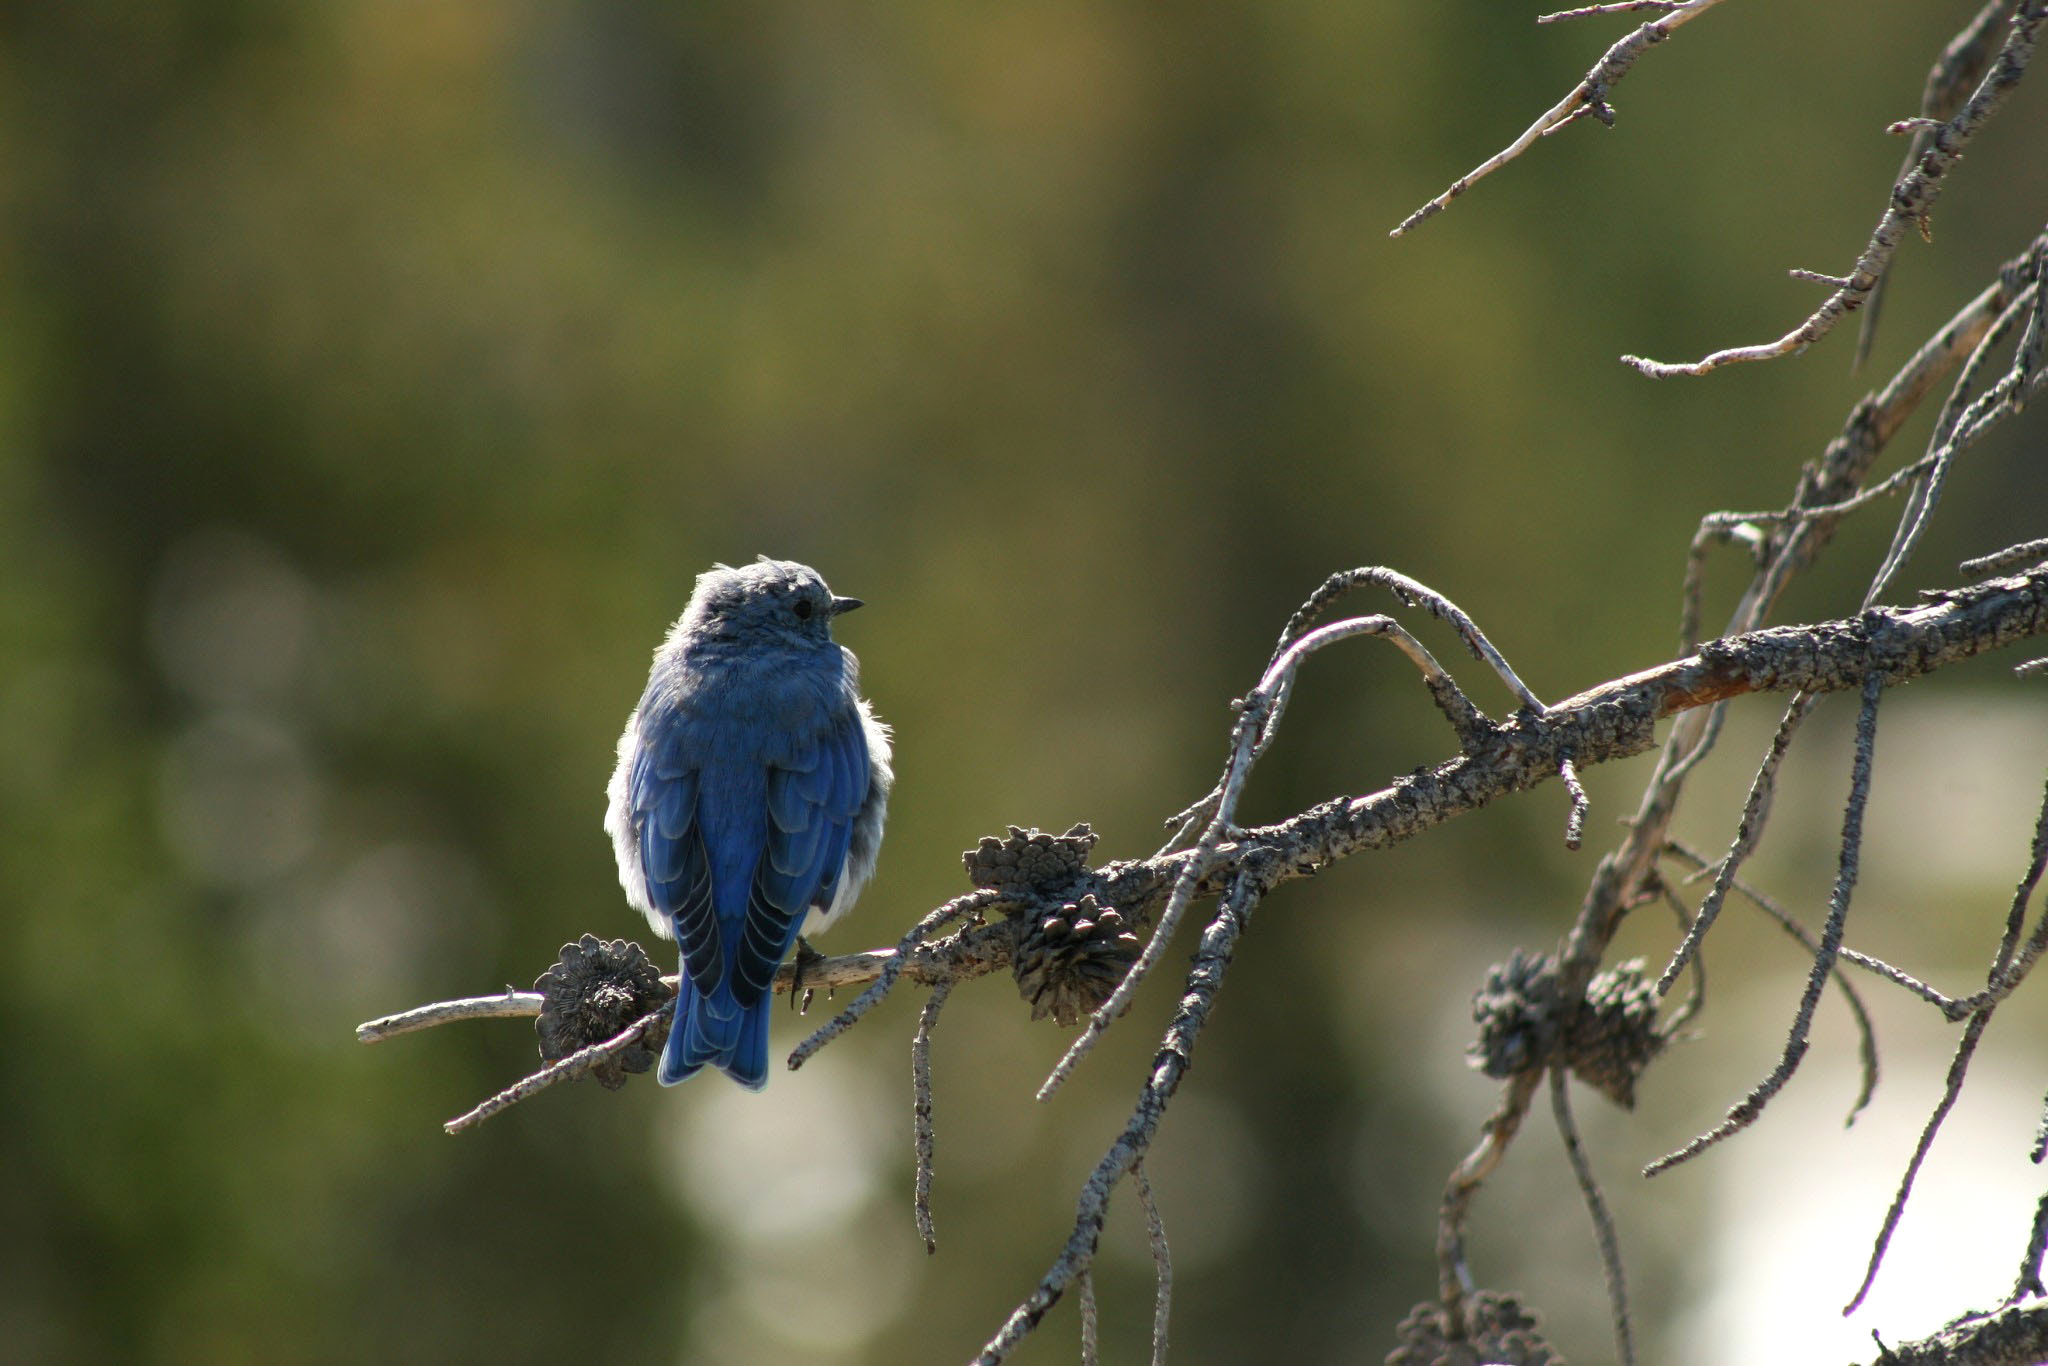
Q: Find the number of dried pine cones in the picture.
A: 7